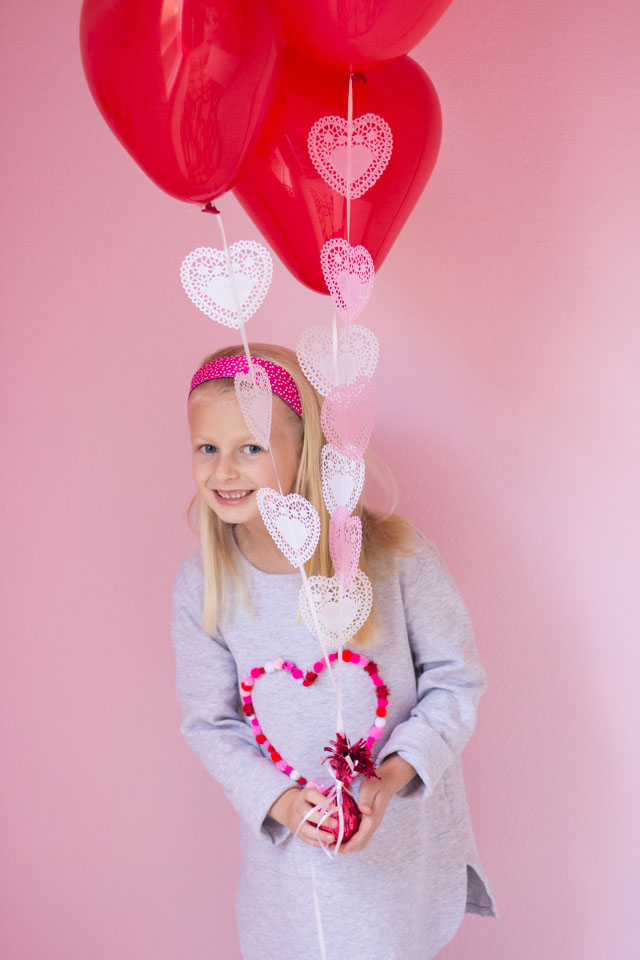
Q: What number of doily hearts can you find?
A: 10